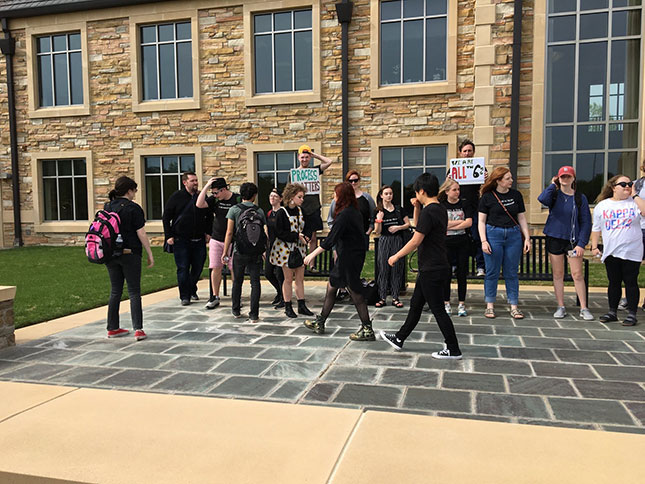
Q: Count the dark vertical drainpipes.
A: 3